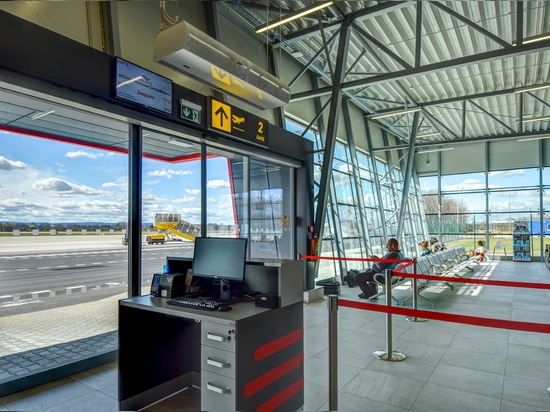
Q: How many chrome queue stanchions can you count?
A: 3